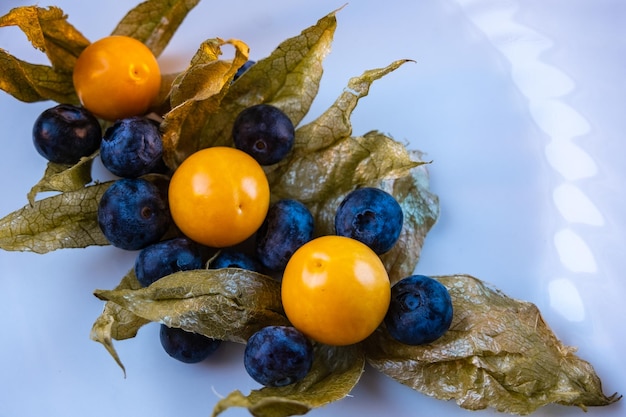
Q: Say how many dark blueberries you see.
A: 12